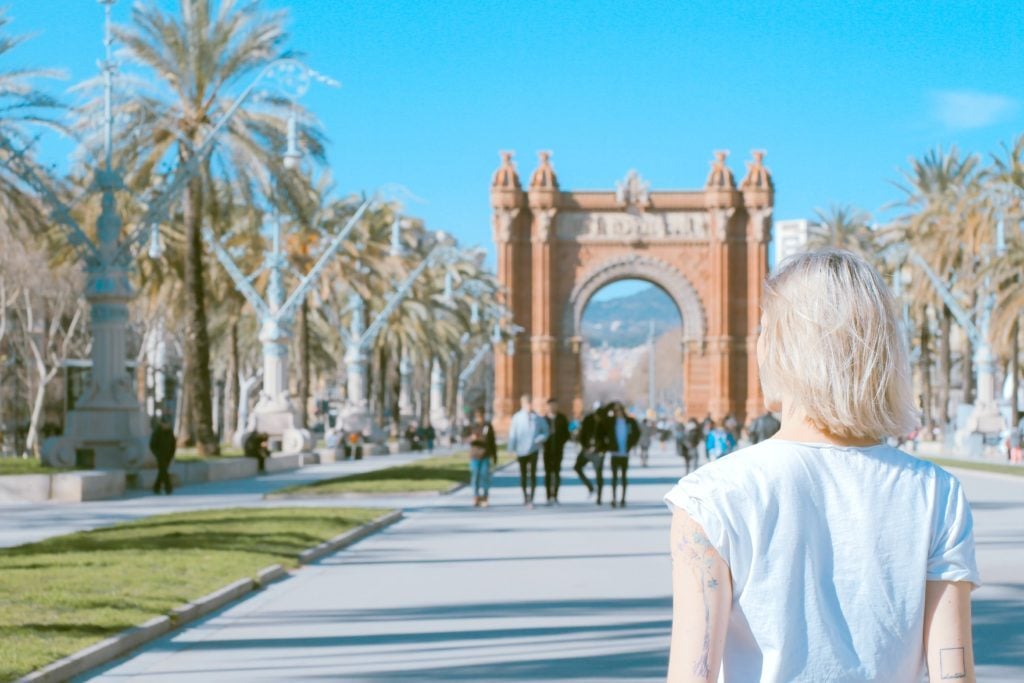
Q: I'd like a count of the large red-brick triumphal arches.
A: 1